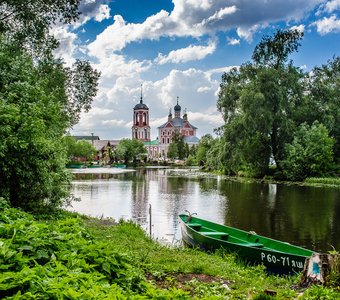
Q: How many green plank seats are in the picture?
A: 3